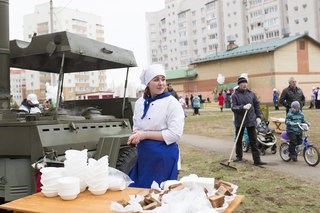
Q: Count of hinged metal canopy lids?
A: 1